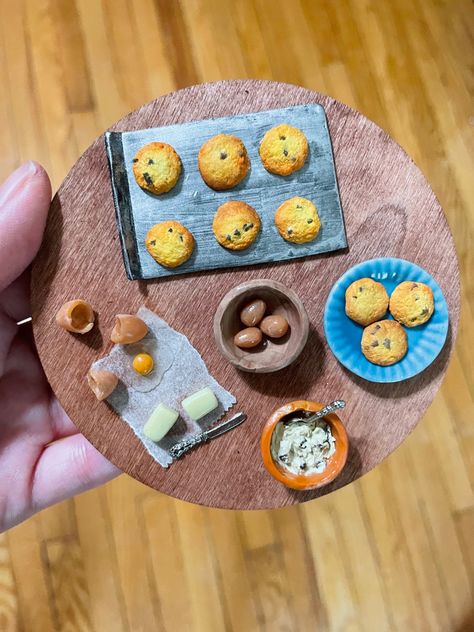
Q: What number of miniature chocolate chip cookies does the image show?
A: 9